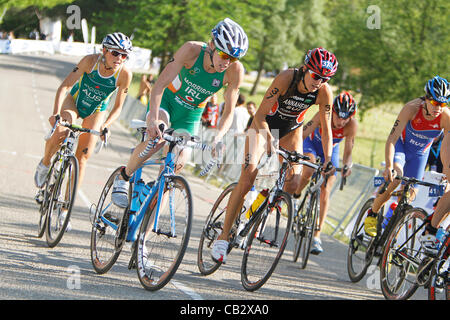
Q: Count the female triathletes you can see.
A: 5